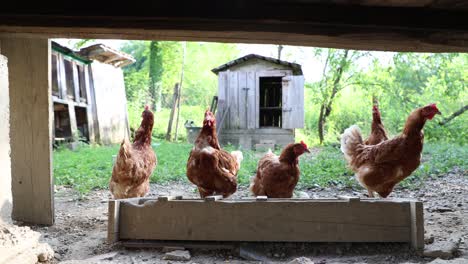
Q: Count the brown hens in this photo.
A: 5